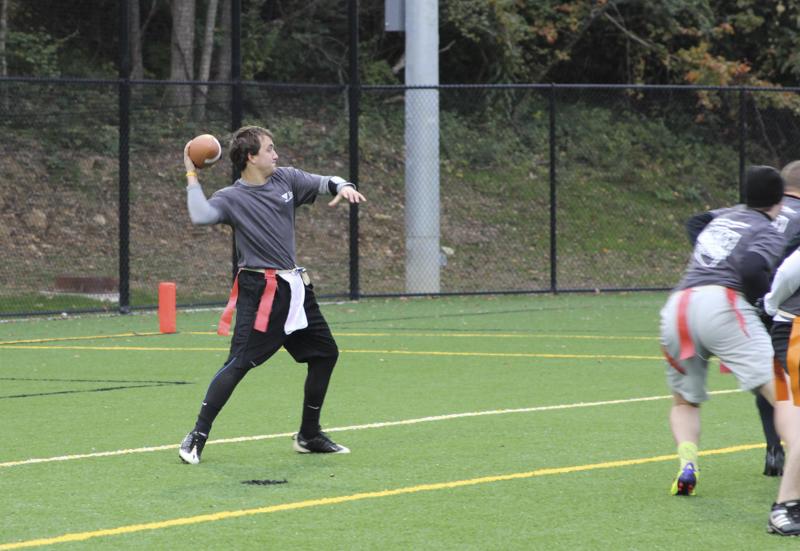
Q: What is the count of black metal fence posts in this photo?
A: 5